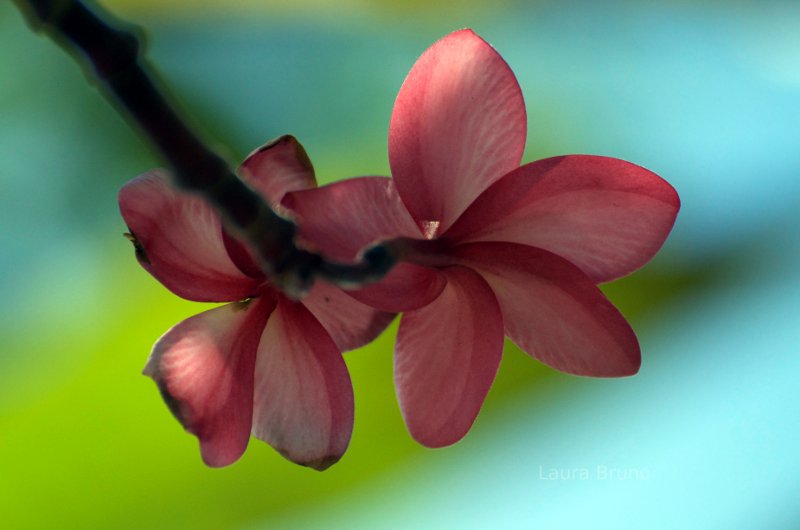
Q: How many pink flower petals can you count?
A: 10